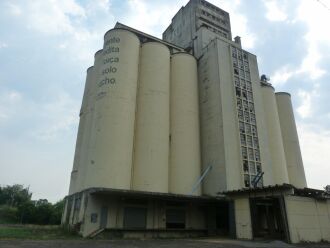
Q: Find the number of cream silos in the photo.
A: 7